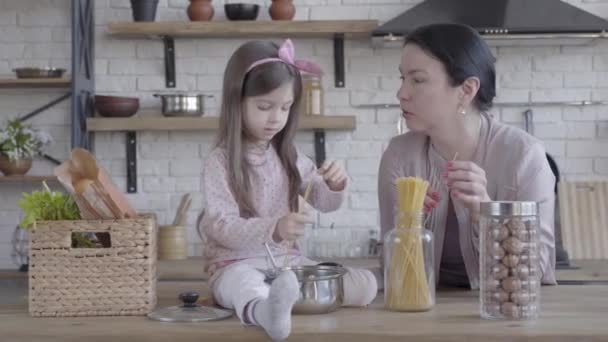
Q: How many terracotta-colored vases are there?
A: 2